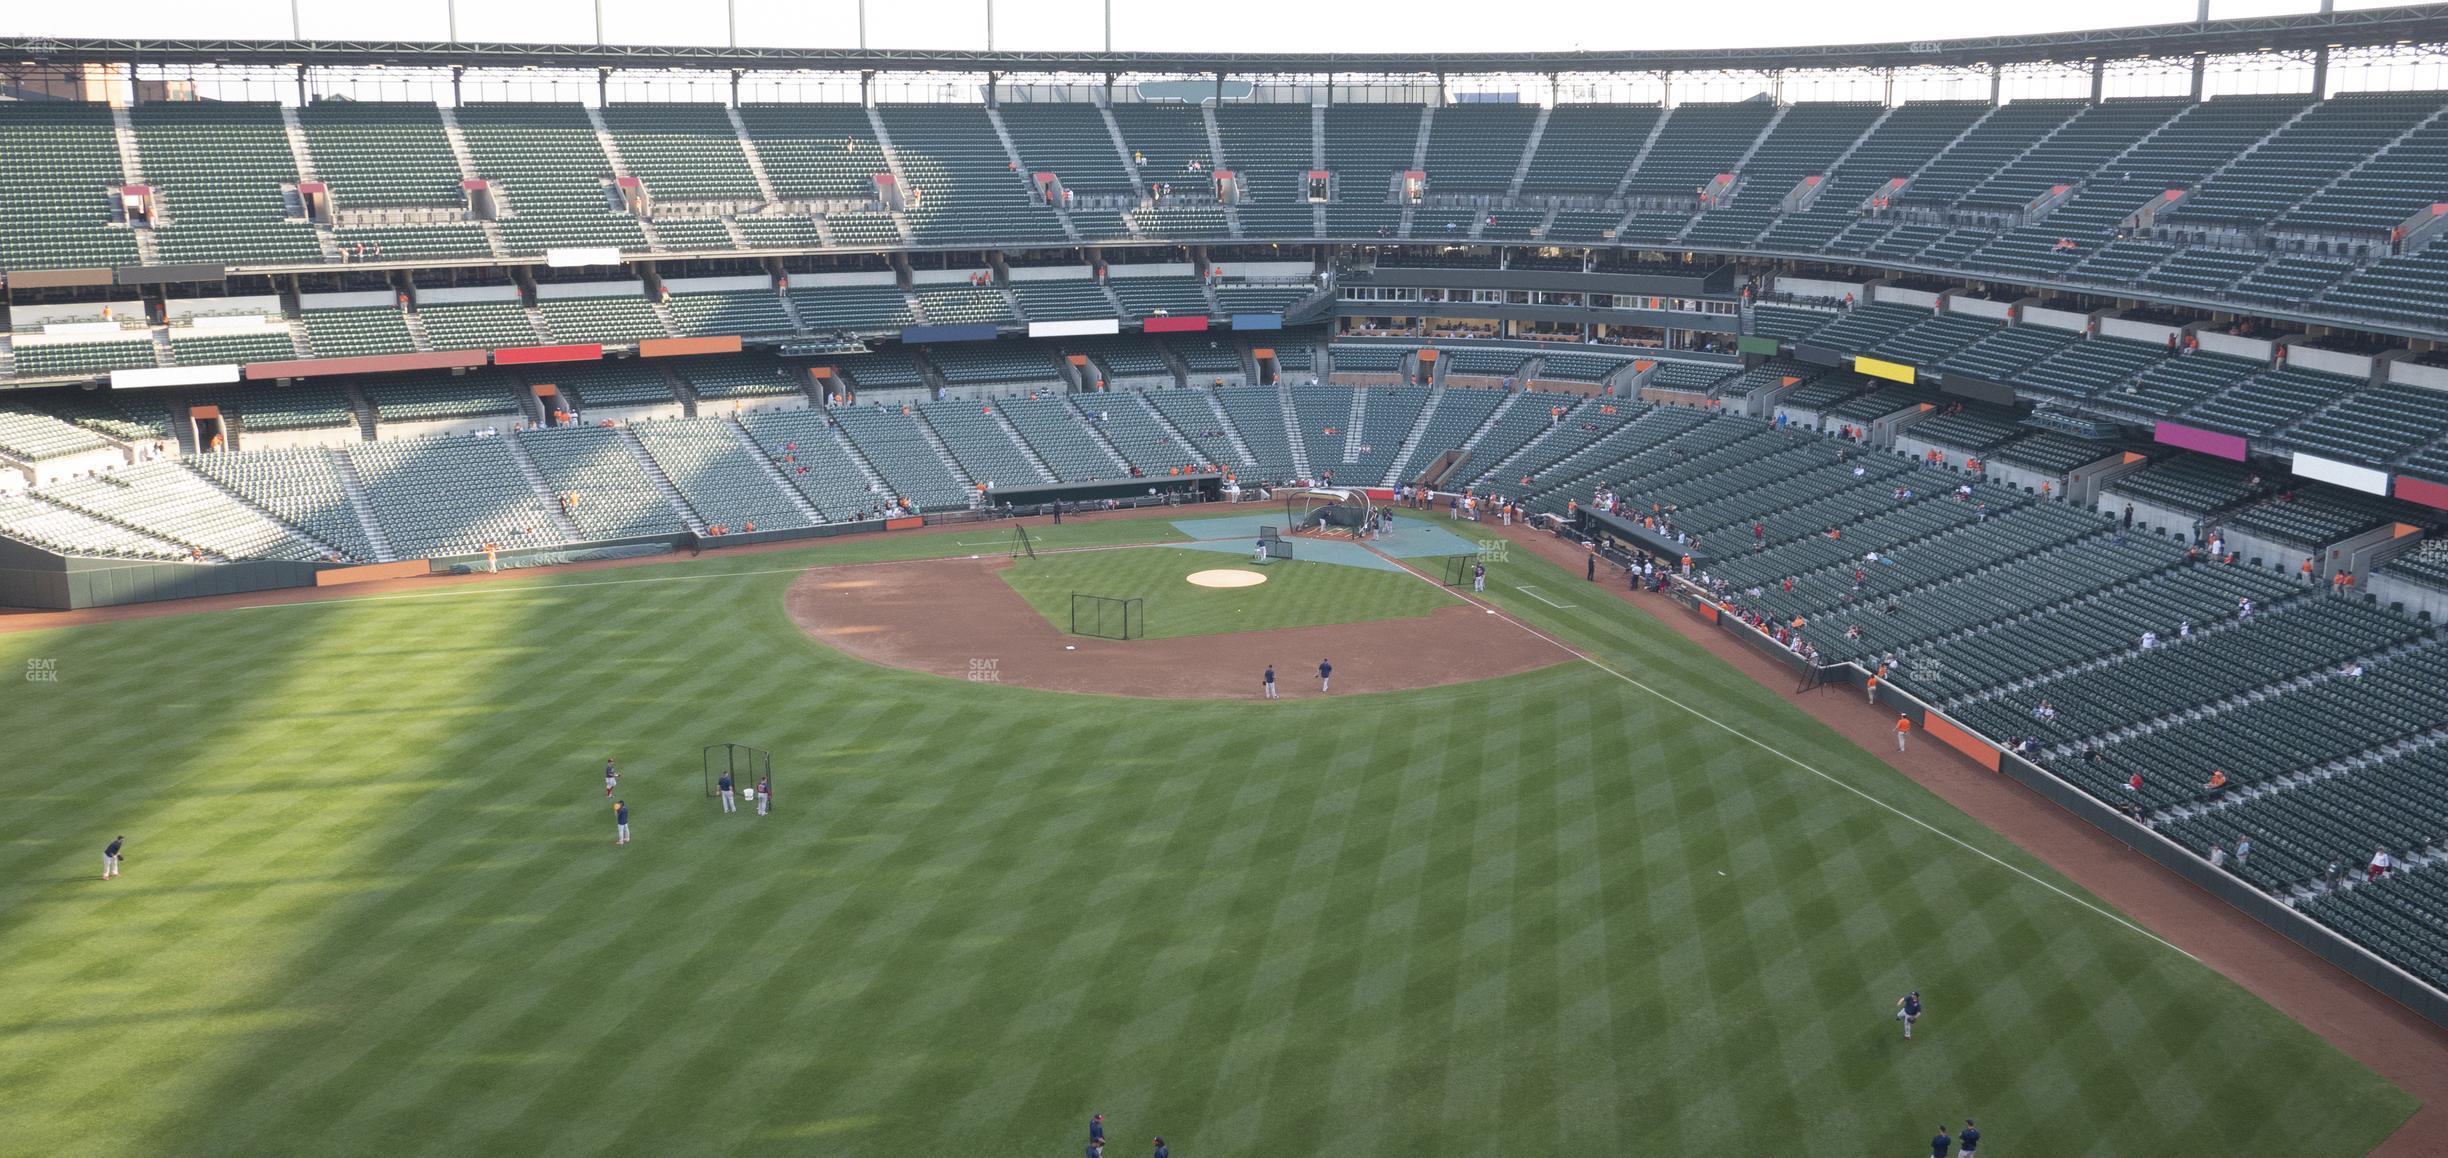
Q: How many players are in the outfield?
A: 11